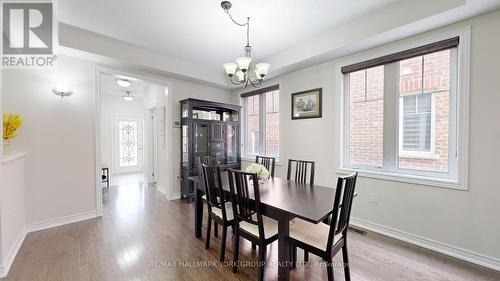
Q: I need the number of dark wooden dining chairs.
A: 5